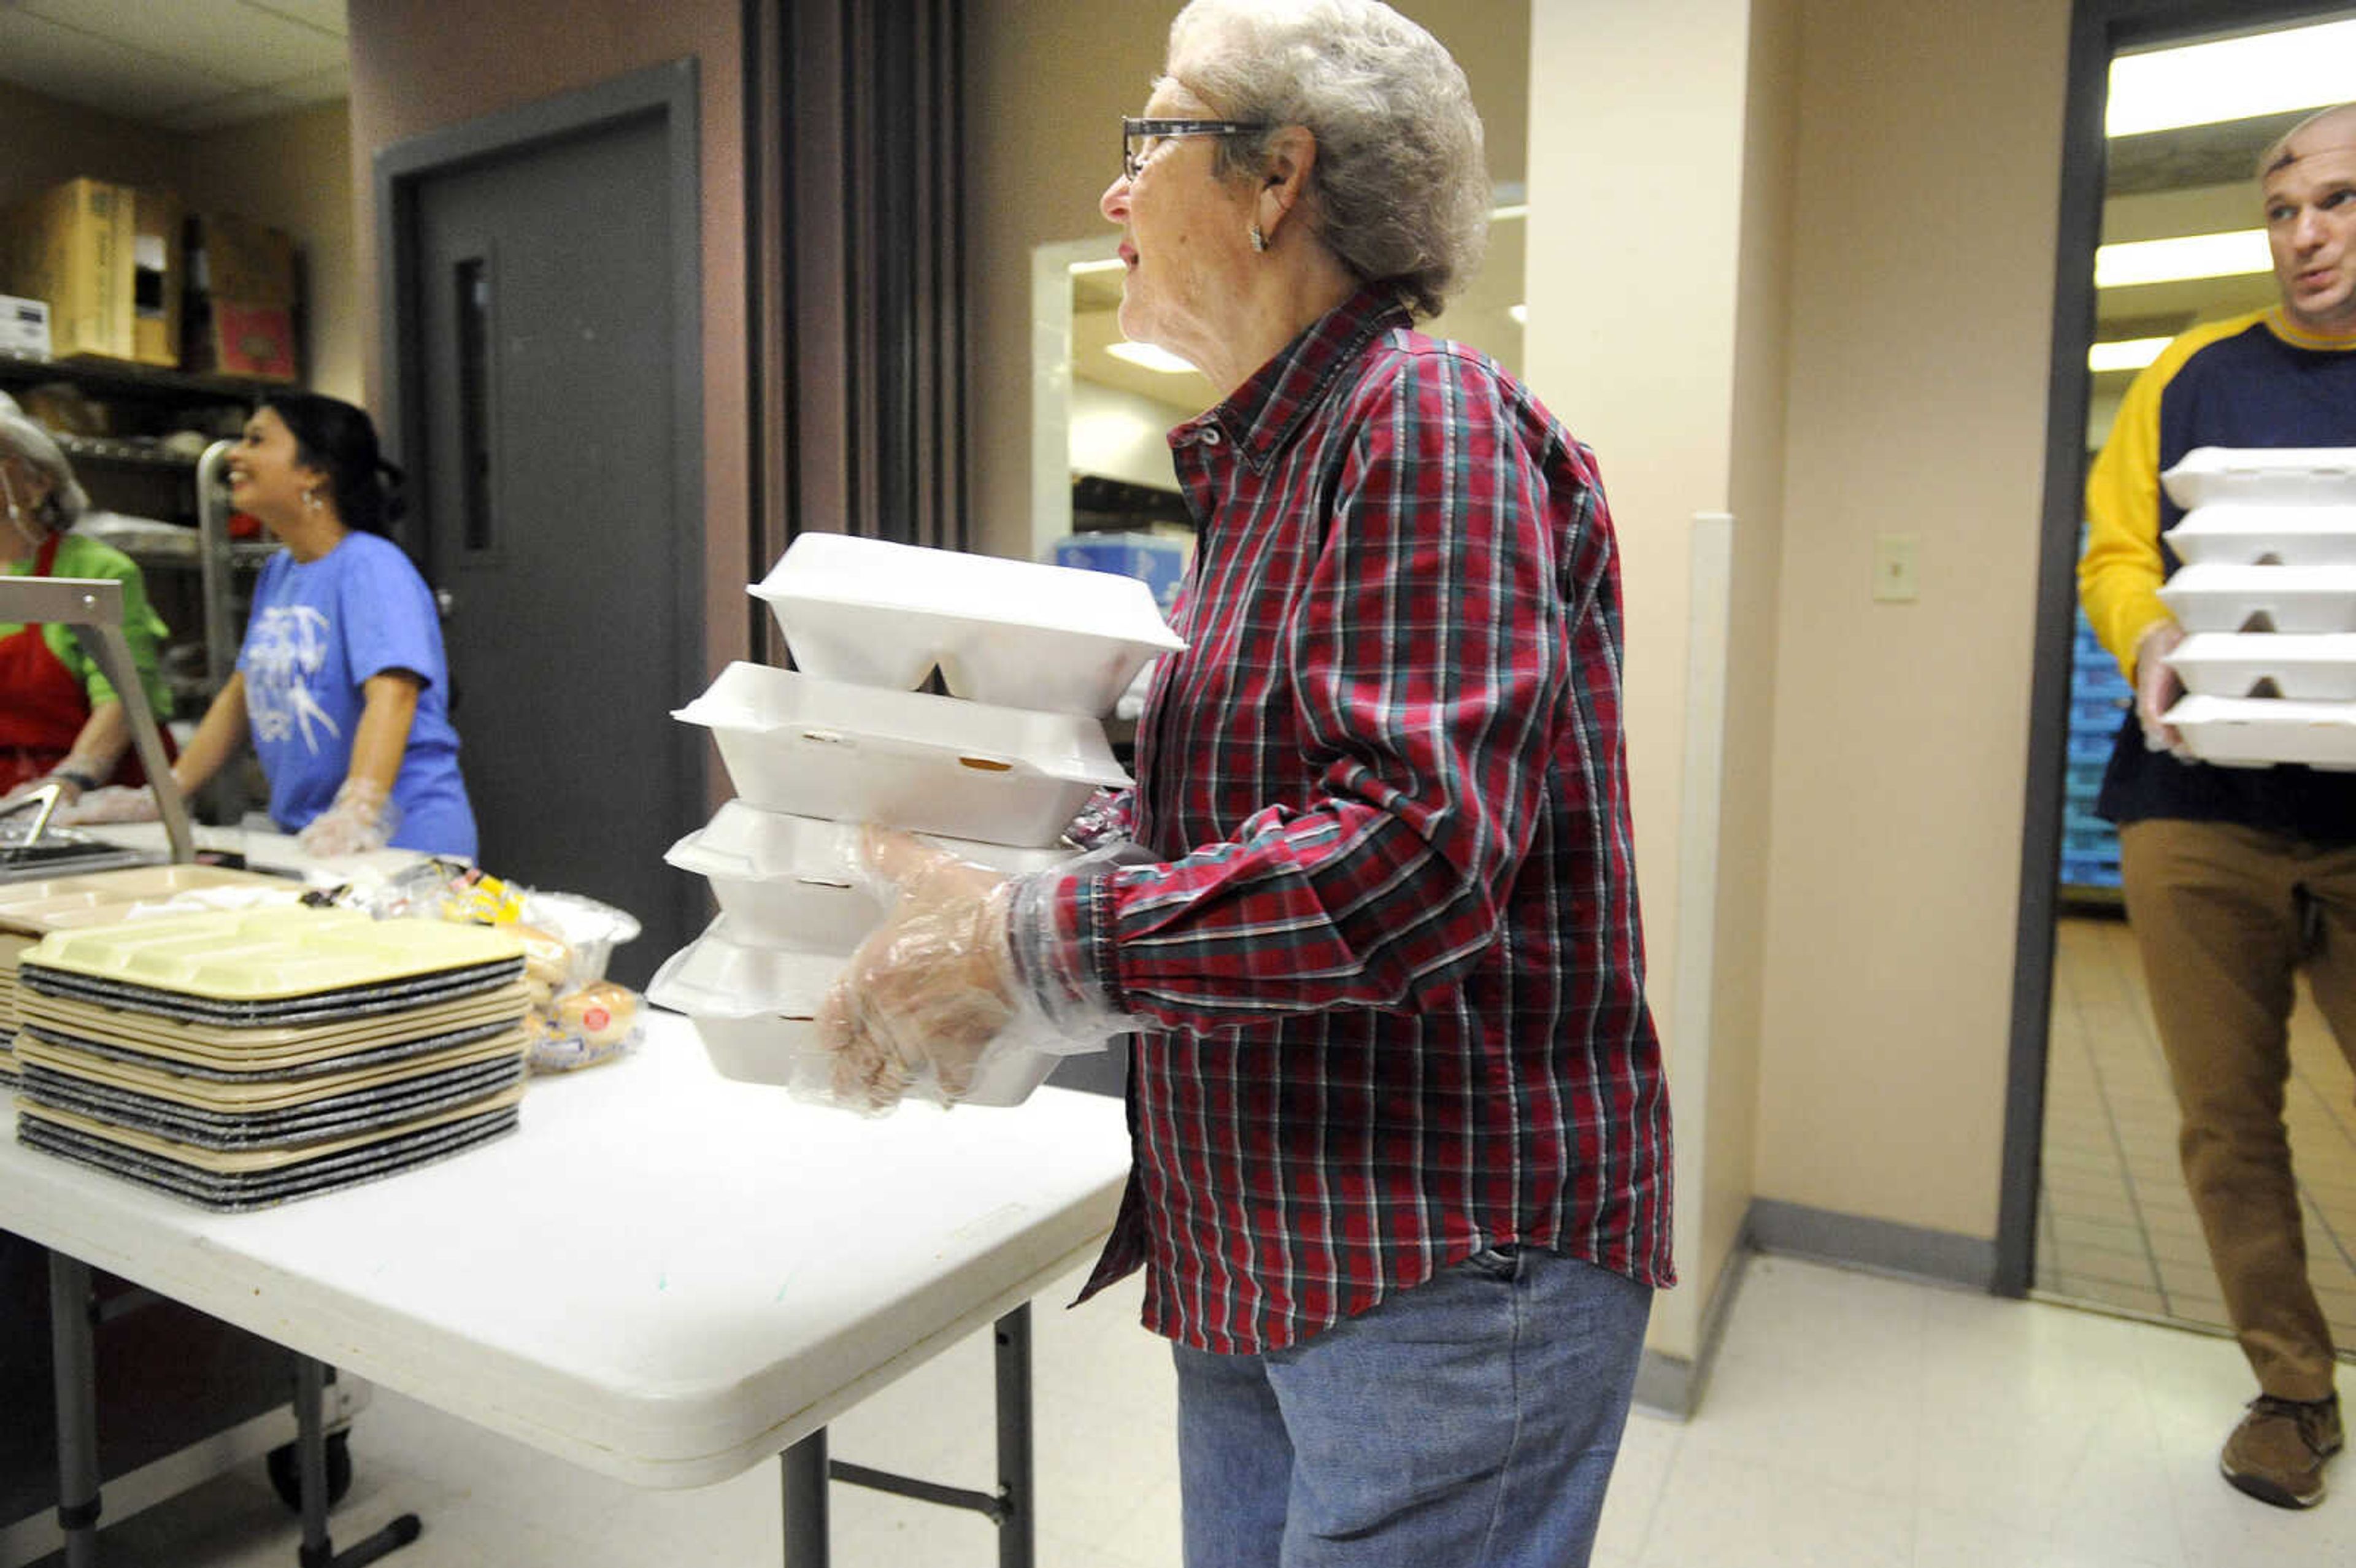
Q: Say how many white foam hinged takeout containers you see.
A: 9